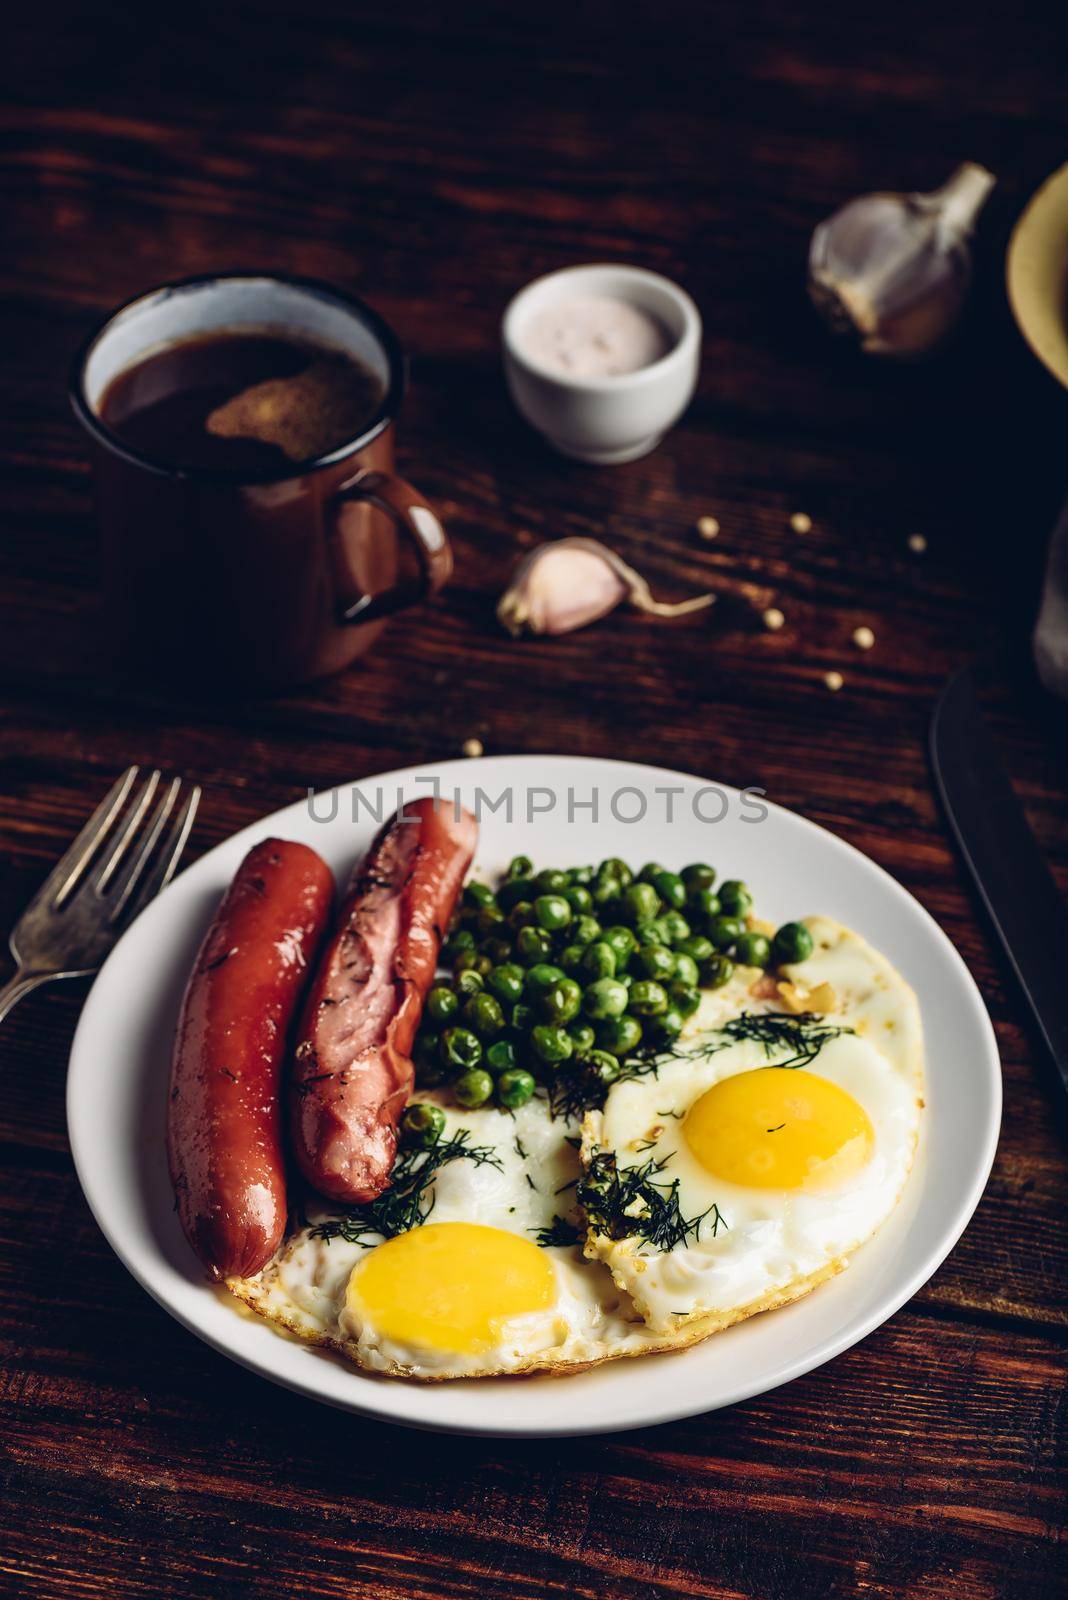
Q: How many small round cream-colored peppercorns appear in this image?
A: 7